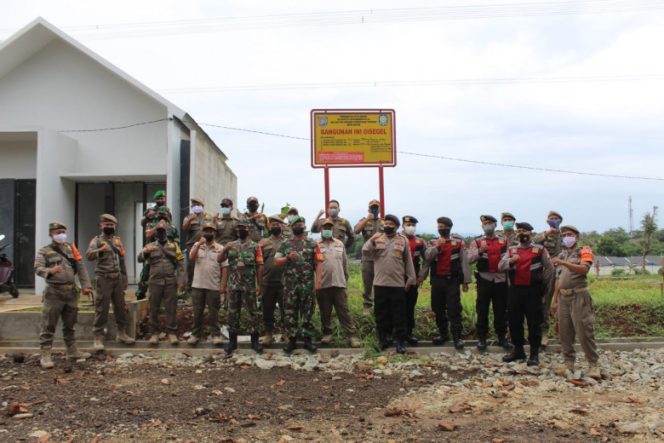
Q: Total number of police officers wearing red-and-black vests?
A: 4